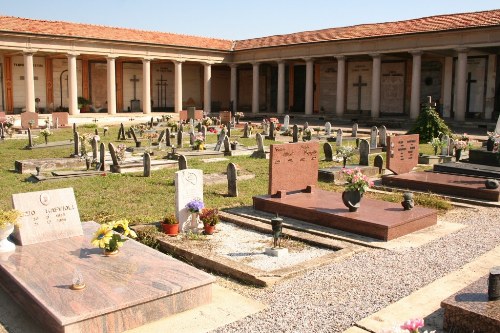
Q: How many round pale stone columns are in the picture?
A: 14